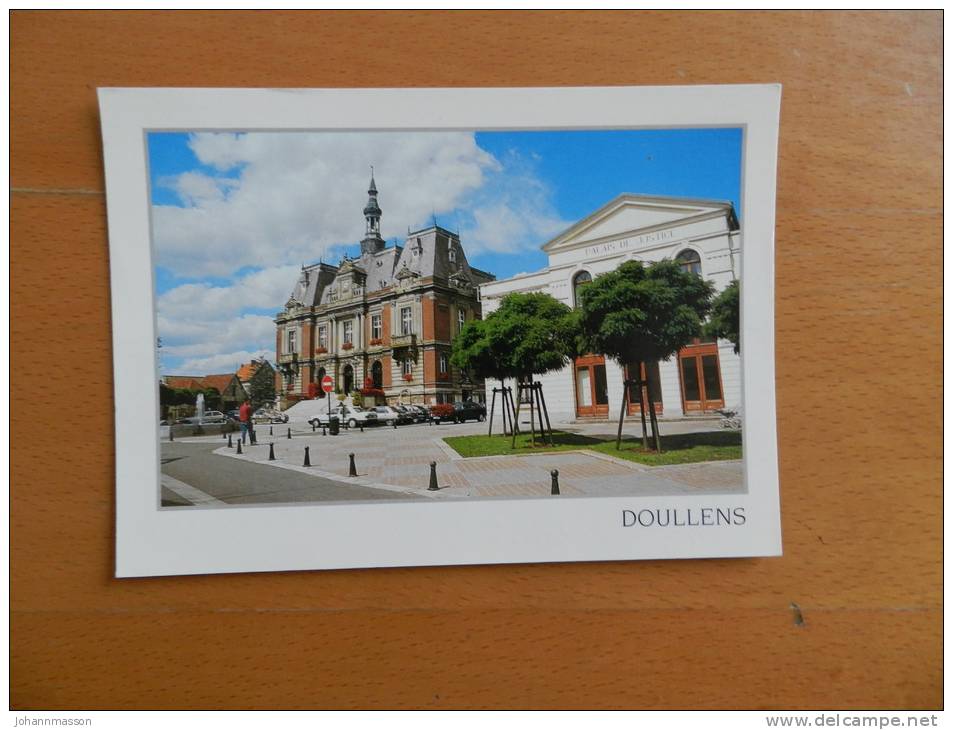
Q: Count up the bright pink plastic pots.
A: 0